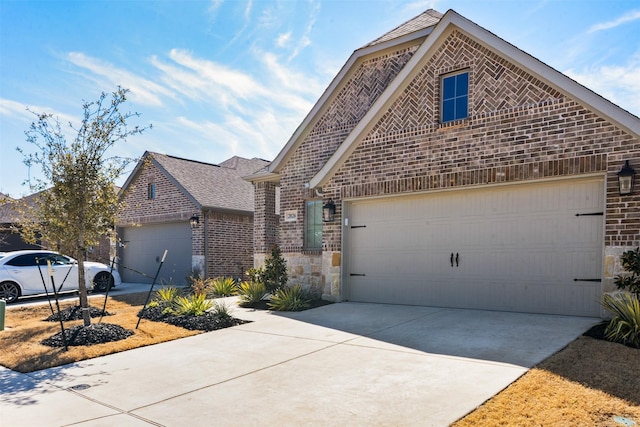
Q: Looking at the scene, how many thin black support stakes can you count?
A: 4